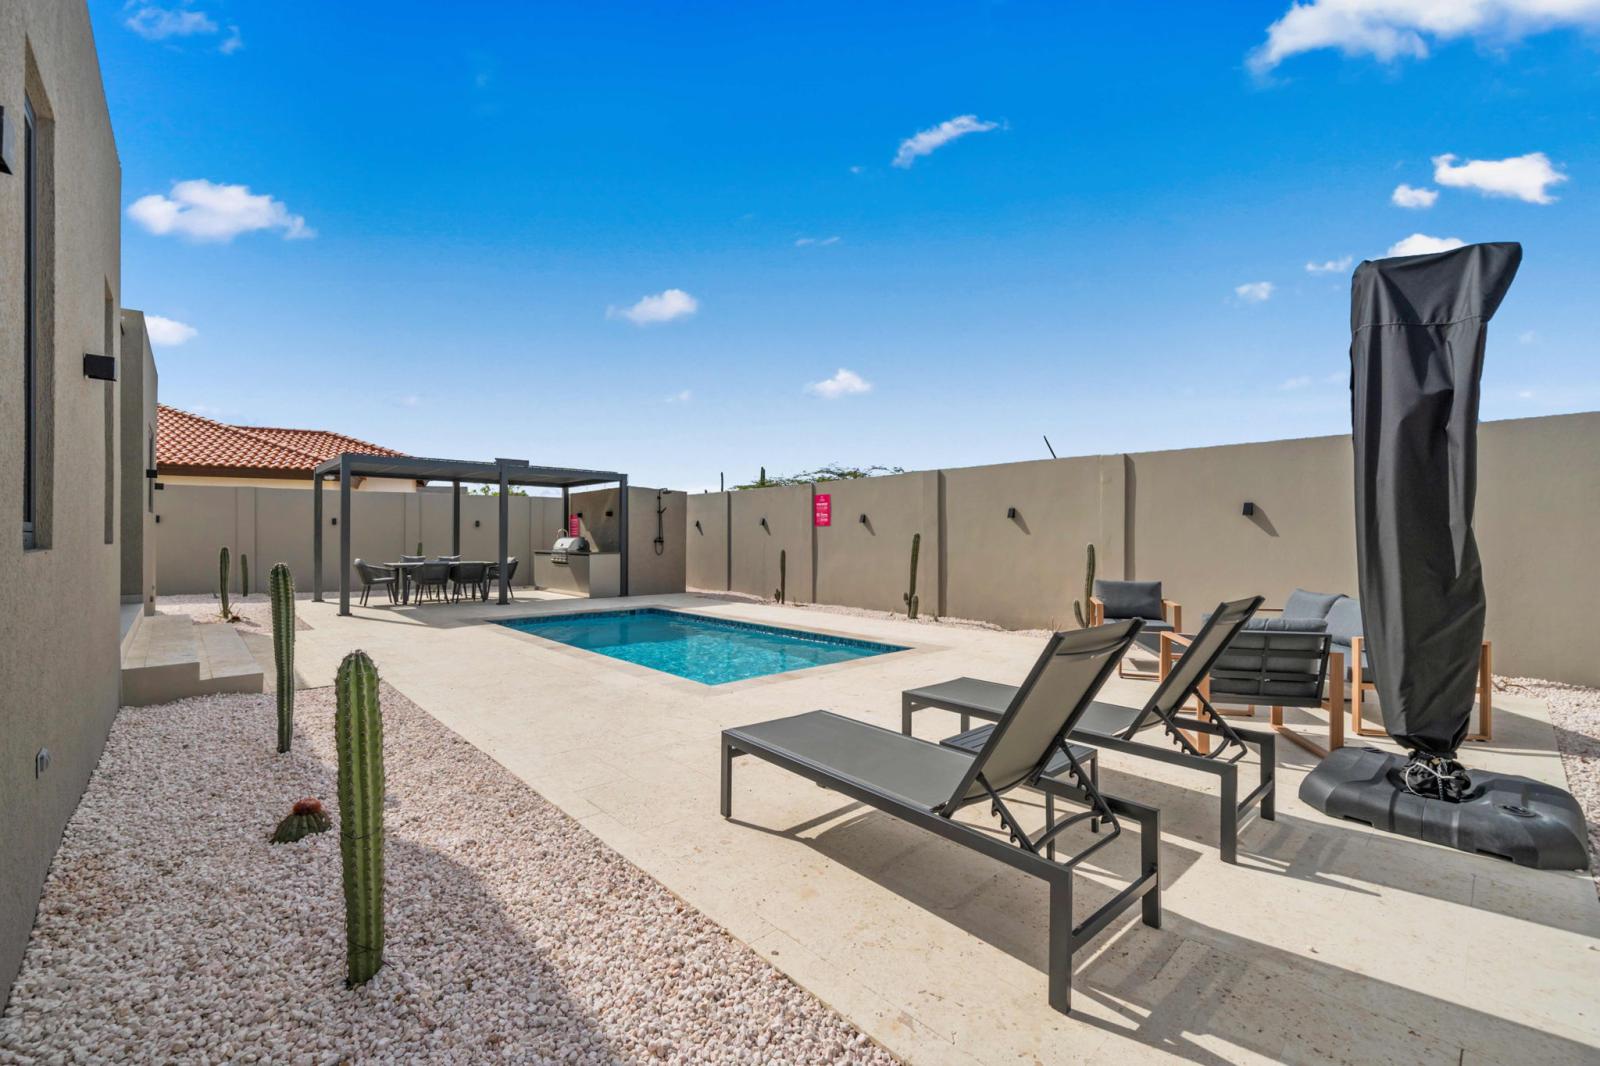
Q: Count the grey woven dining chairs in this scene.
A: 6